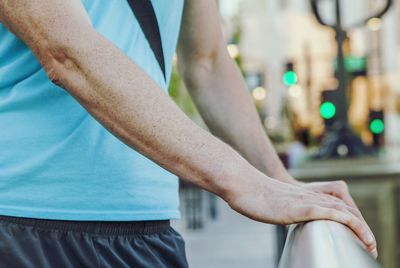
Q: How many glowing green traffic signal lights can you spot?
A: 3